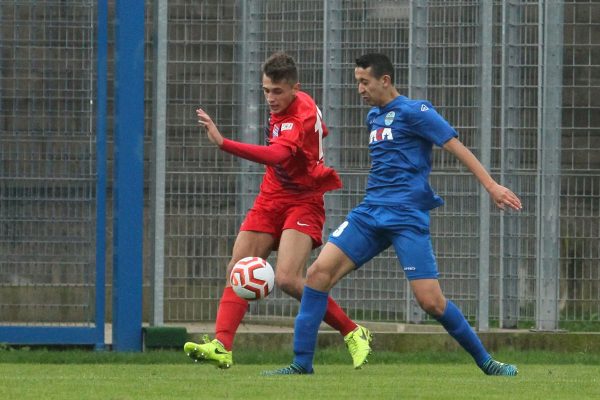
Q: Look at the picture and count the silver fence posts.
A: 7